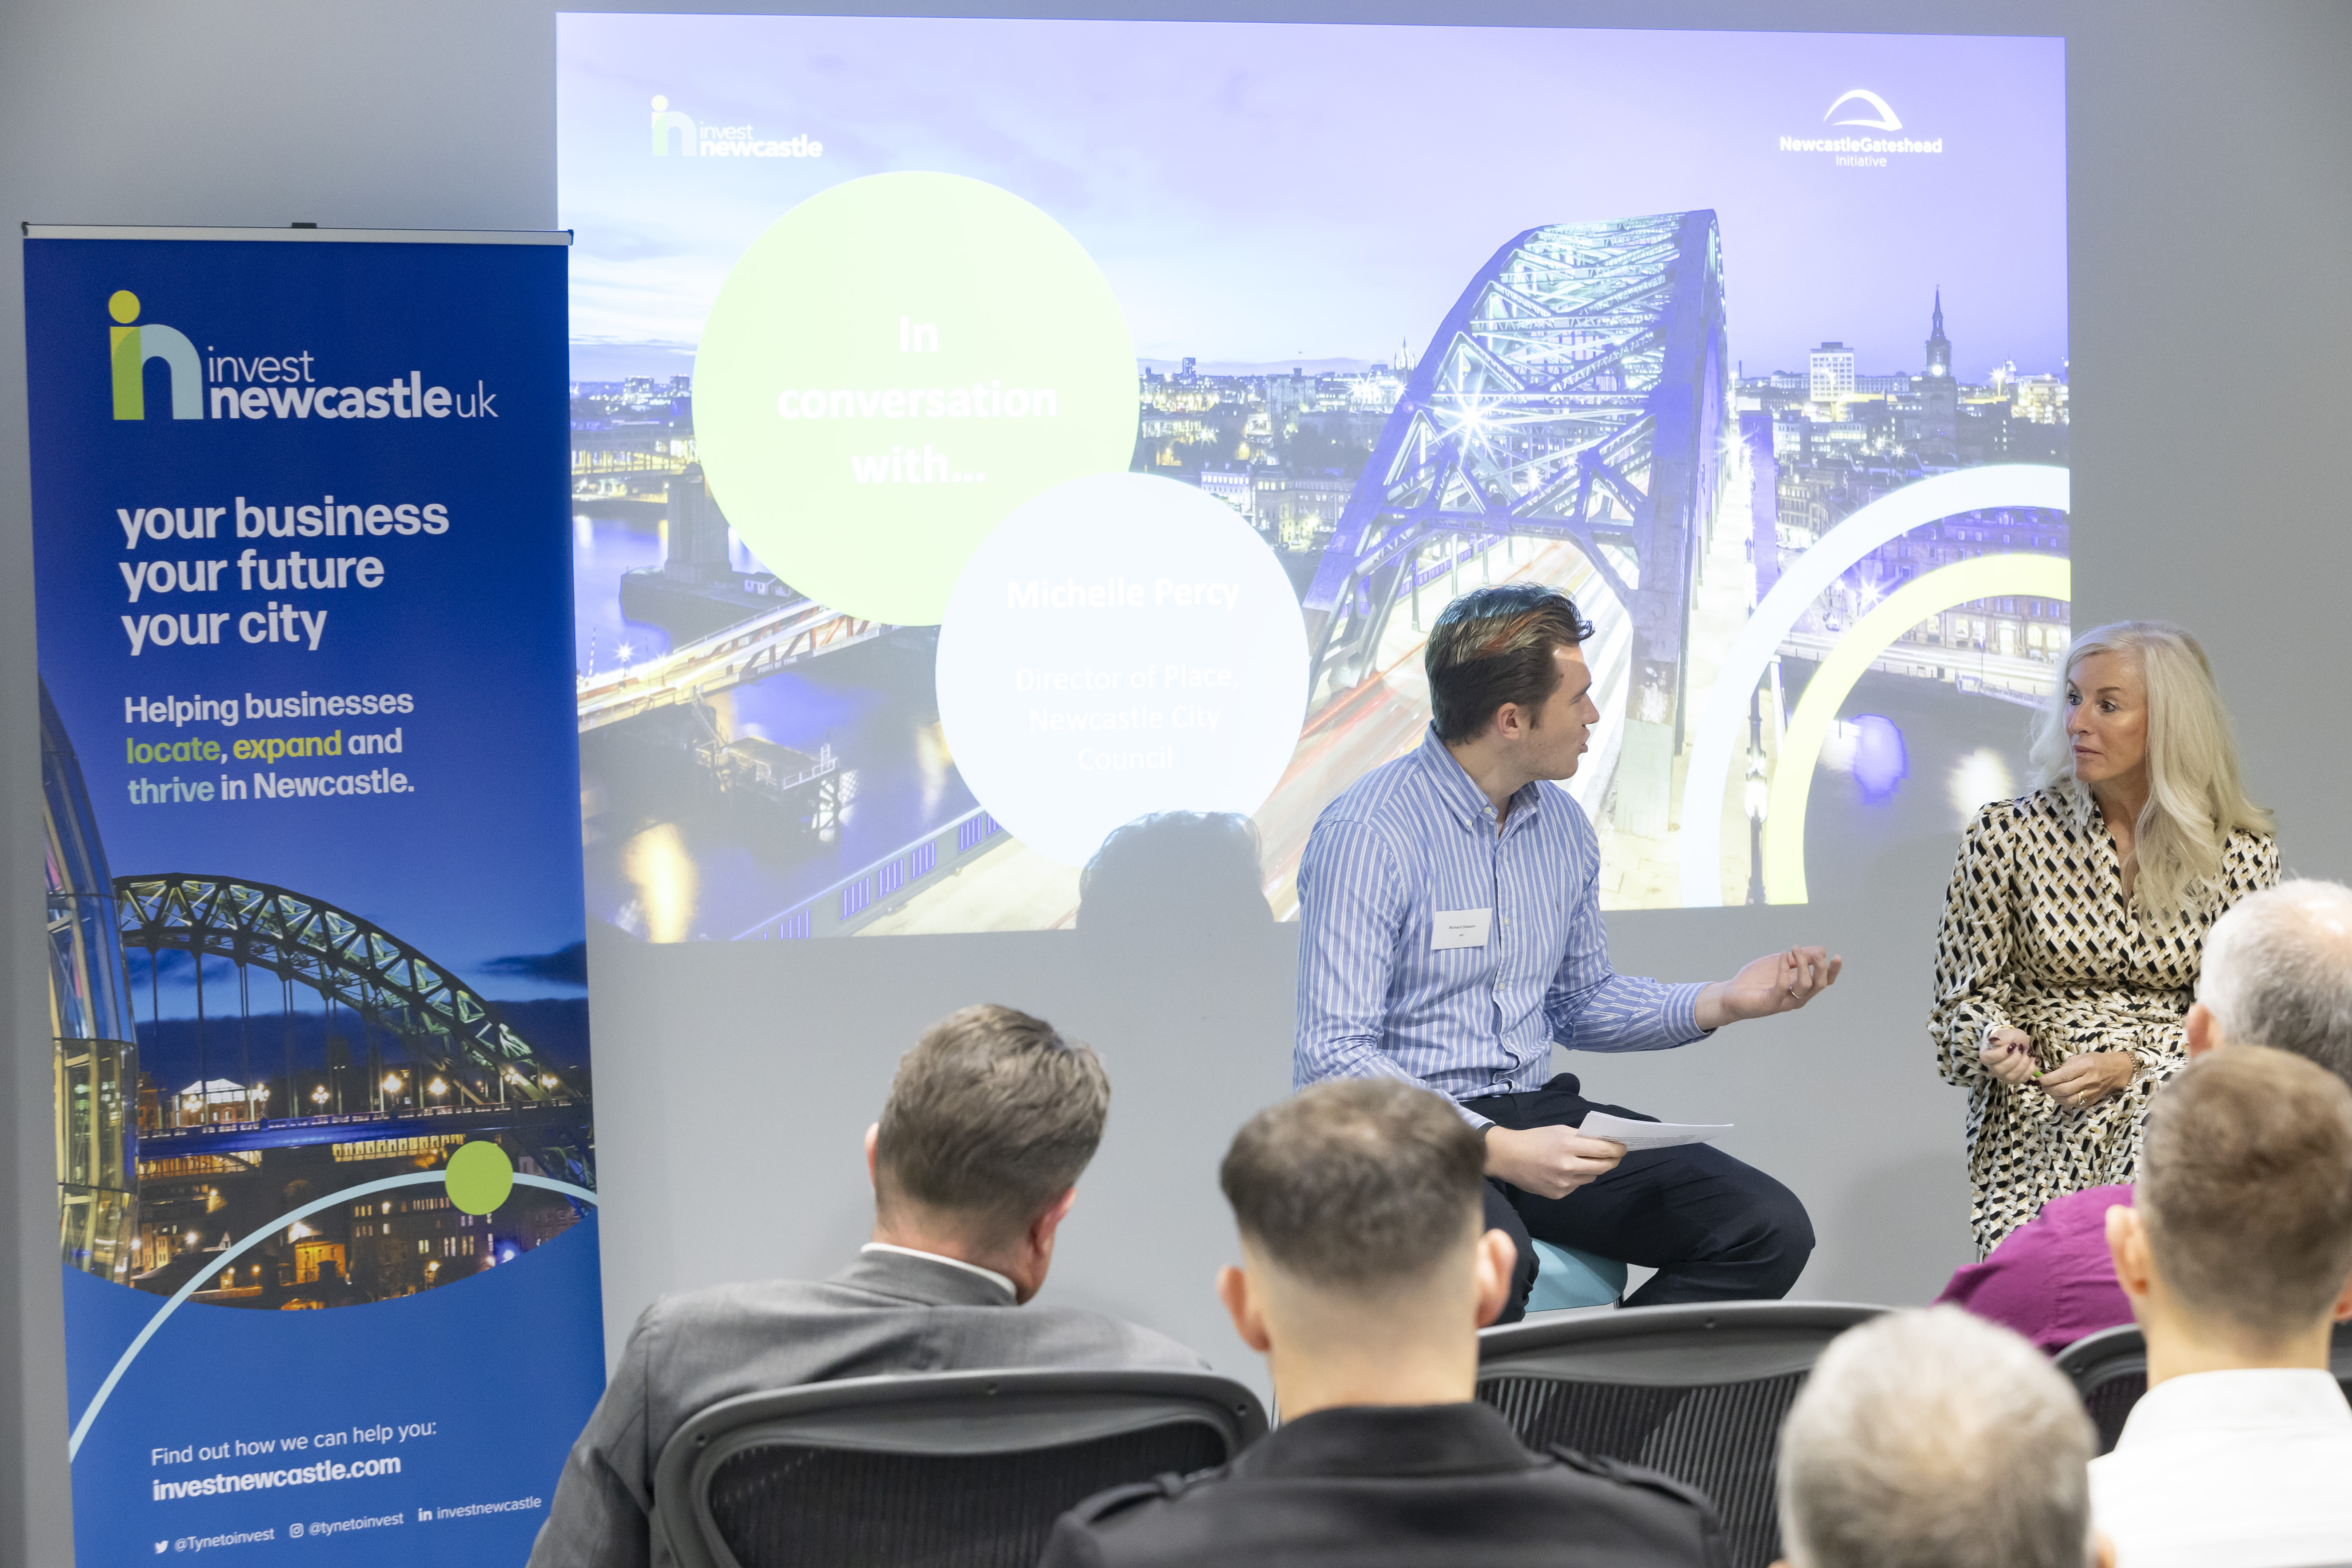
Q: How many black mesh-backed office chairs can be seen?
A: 3